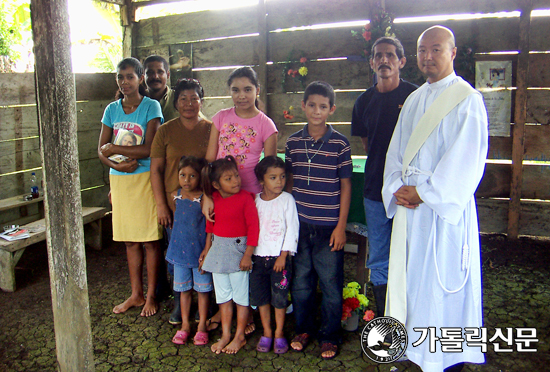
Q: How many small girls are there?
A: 3